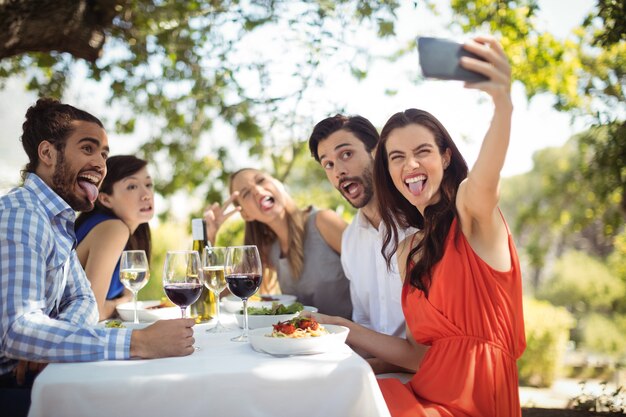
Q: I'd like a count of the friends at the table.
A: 5